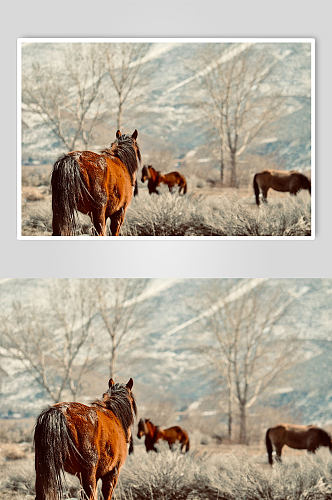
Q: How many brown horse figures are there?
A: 6